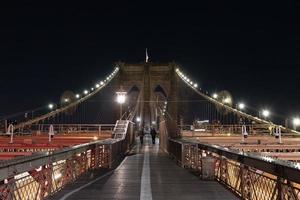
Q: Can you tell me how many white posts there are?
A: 4